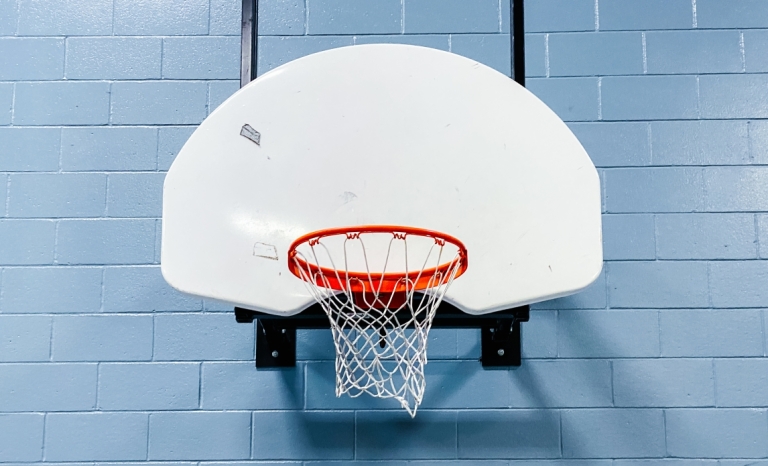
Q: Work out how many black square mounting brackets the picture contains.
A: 2